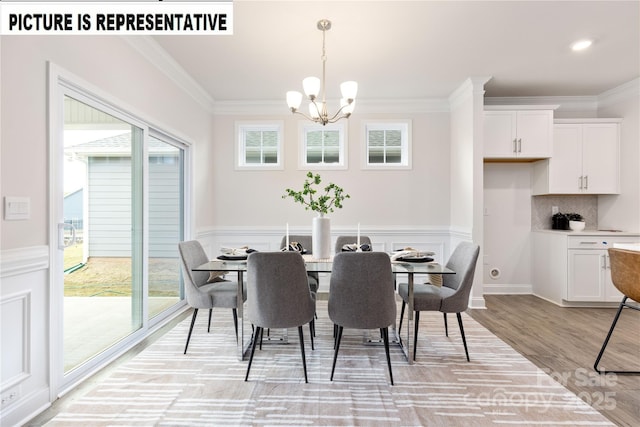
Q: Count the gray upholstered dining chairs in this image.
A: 6